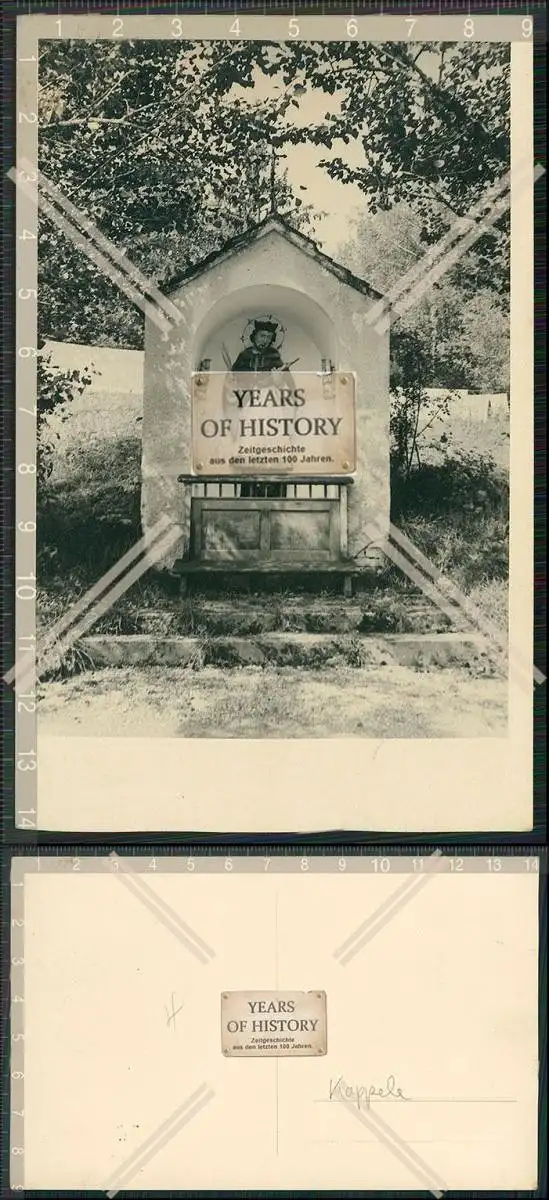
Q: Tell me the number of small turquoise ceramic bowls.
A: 0